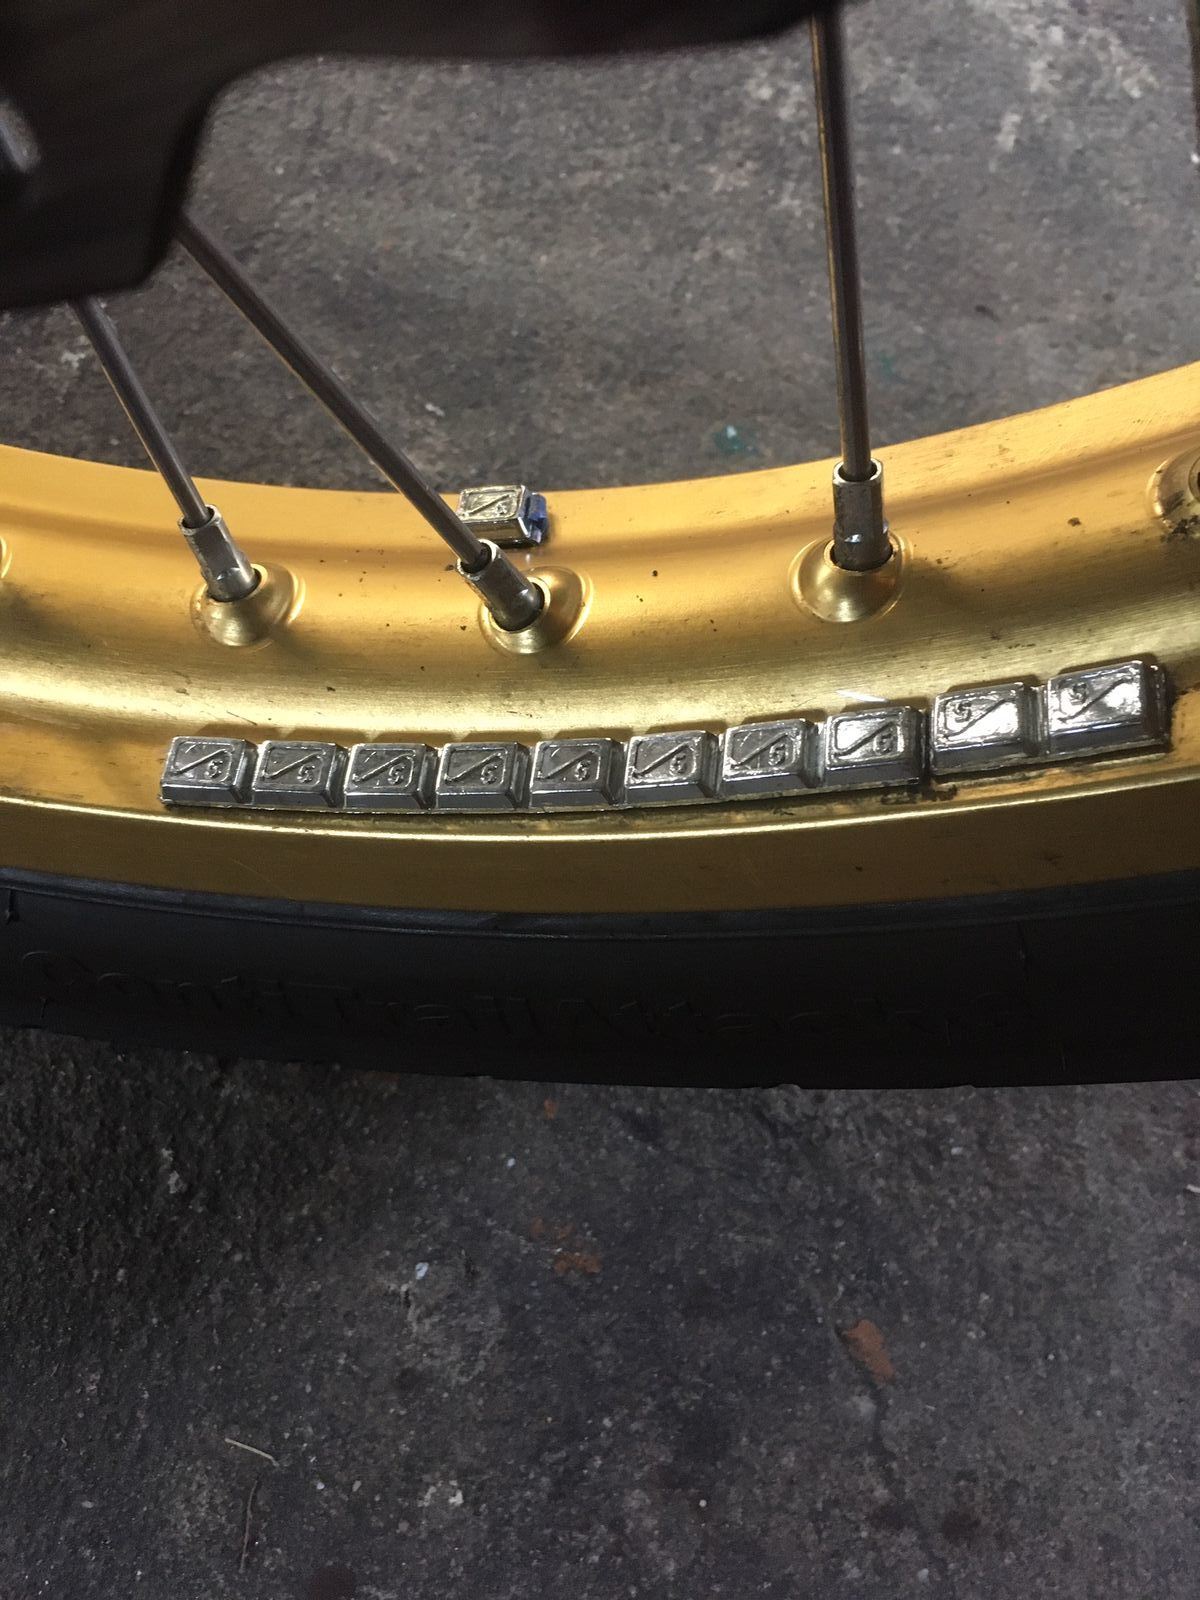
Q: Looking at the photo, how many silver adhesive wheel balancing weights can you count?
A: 11